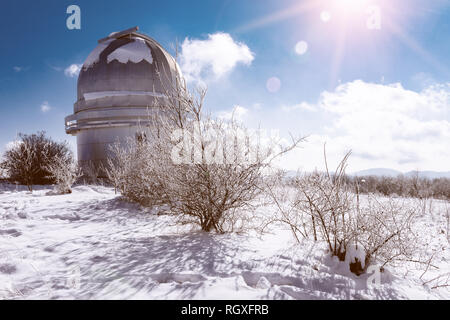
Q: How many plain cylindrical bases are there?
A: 1